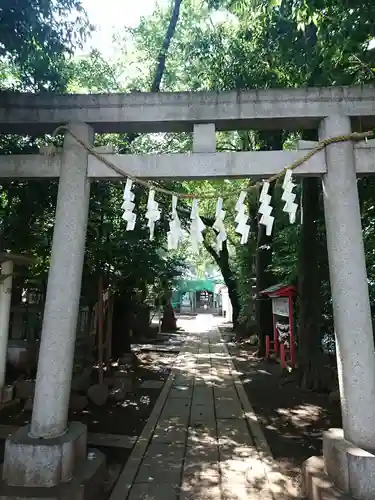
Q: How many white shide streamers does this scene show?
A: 8